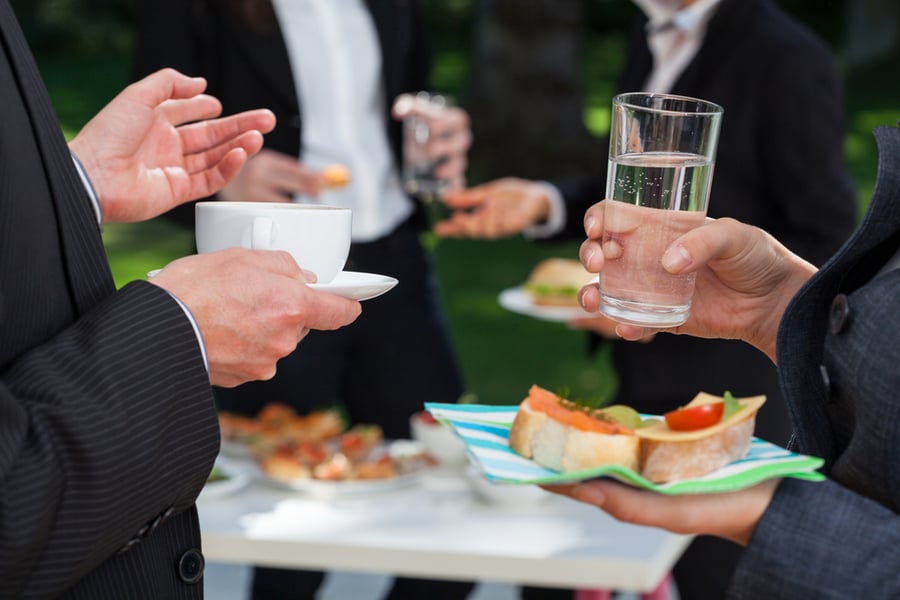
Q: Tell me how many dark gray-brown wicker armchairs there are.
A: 0